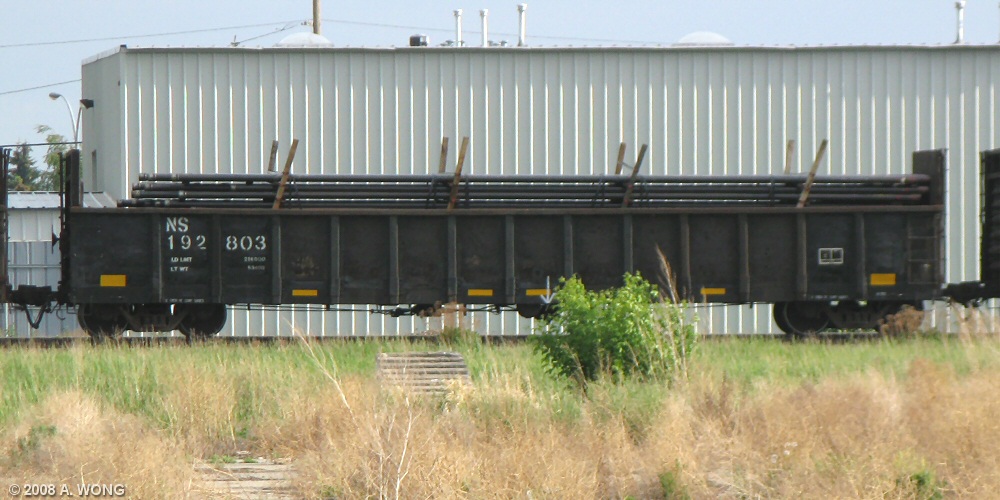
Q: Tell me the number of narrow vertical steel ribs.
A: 13